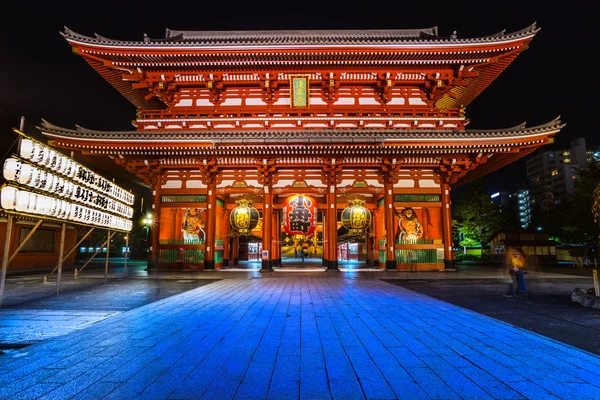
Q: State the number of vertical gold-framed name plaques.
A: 1